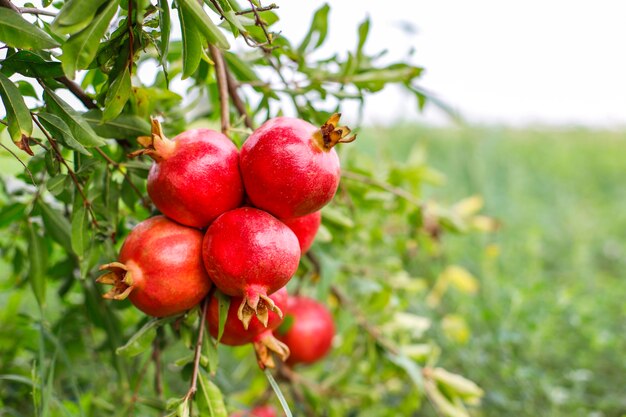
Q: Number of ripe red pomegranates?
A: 7